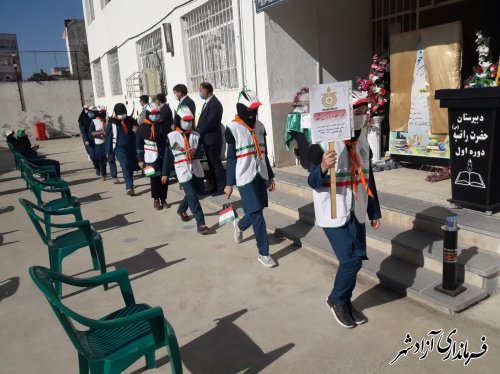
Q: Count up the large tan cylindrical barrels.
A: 0